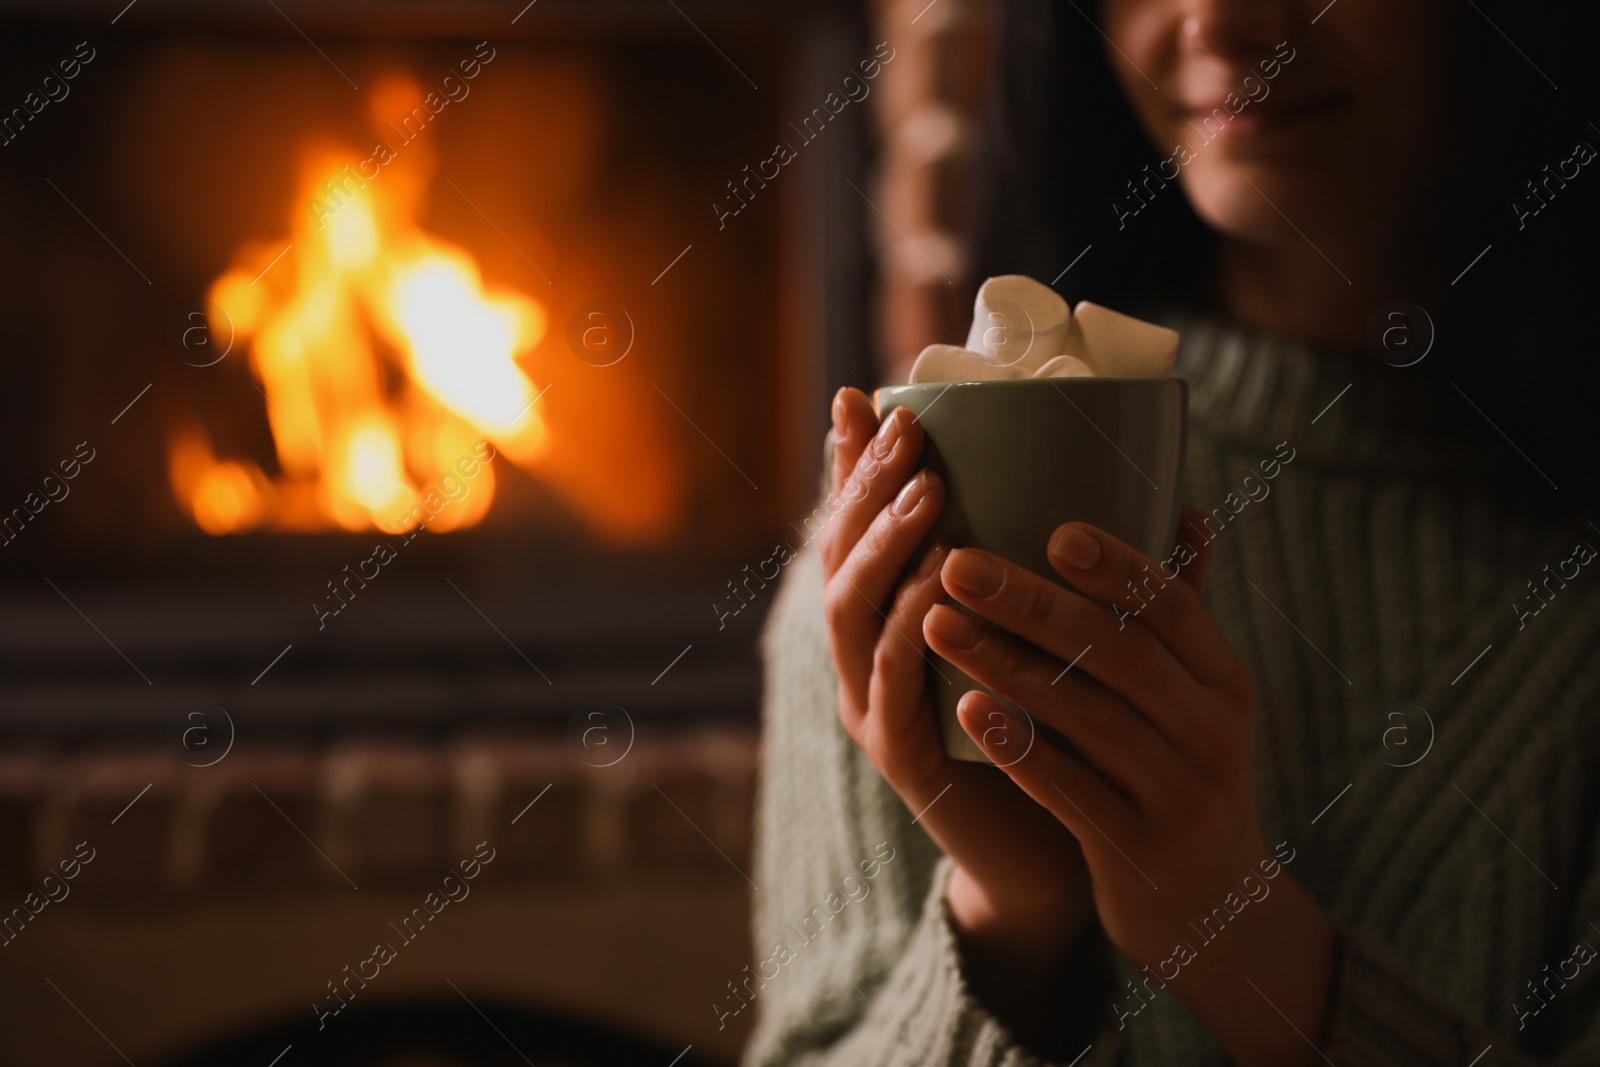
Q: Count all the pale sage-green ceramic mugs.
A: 1